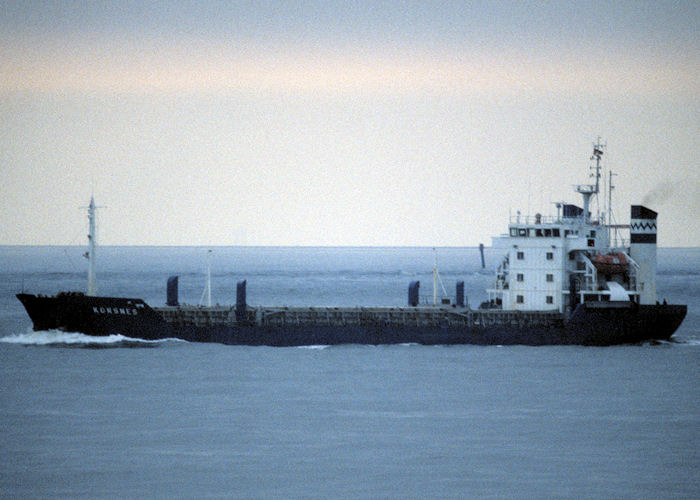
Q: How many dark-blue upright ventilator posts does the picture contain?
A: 4